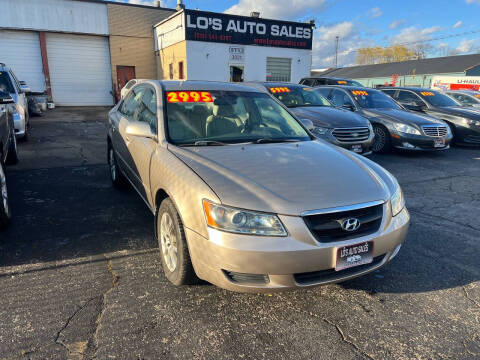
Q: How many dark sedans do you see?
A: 3